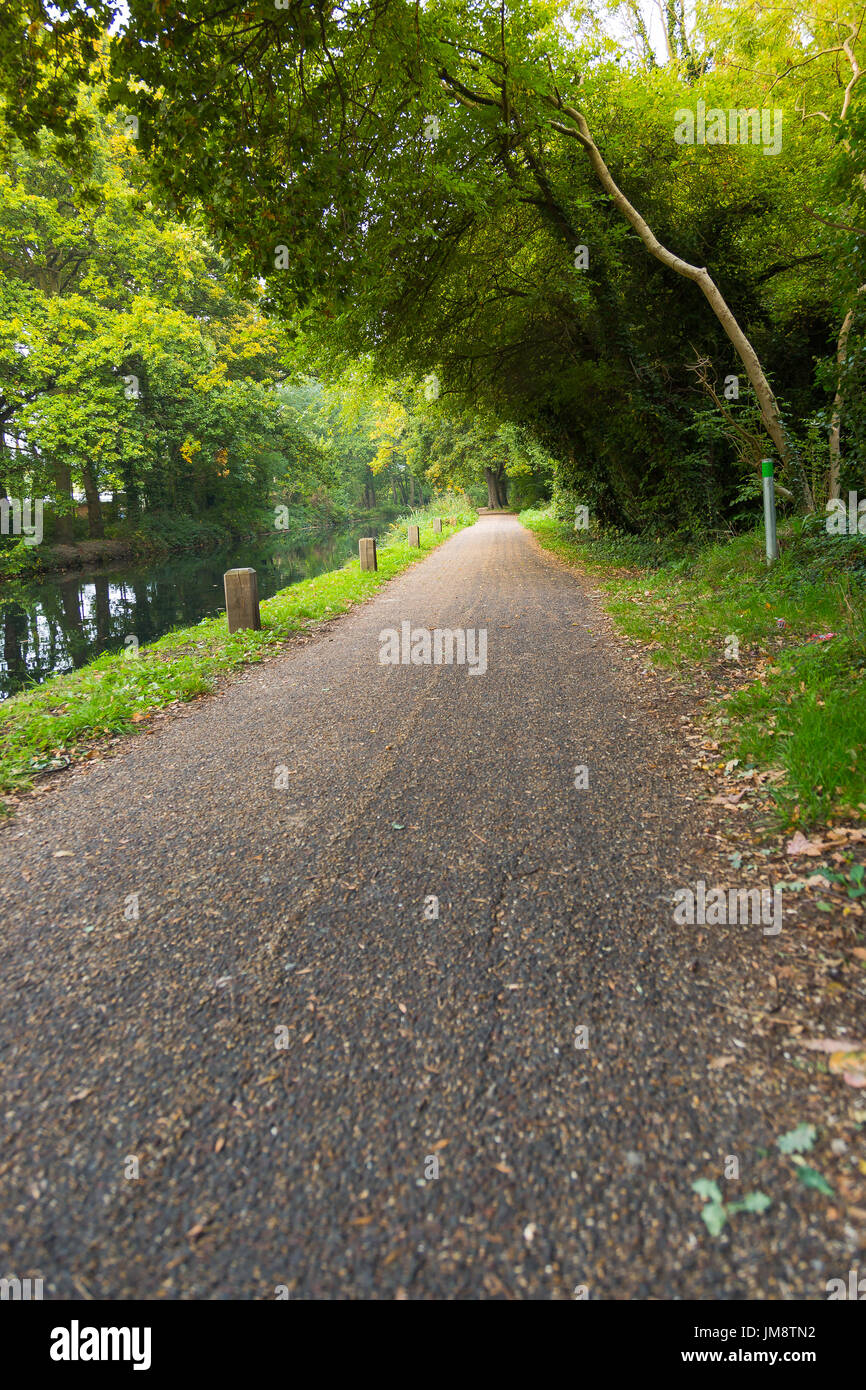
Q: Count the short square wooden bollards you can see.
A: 4